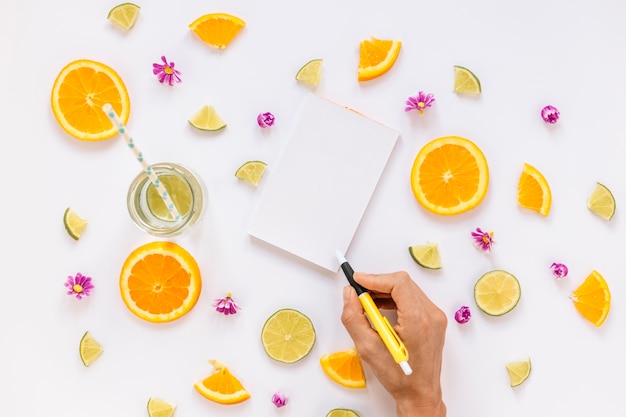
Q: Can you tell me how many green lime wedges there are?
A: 11